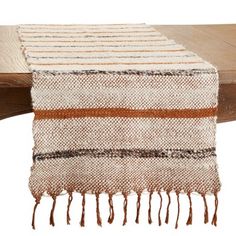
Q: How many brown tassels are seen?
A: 15